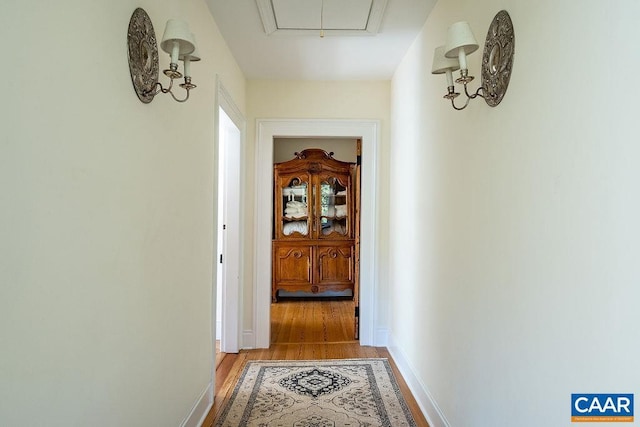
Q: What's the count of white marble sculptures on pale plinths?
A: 0